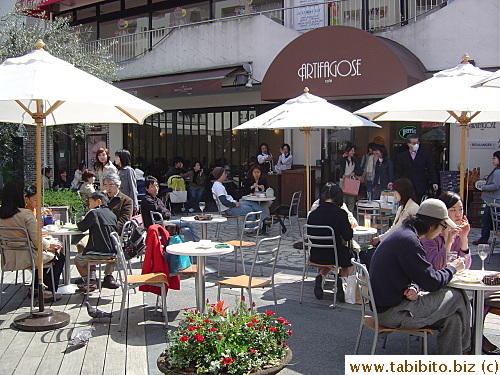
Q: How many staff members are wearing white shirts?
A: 2